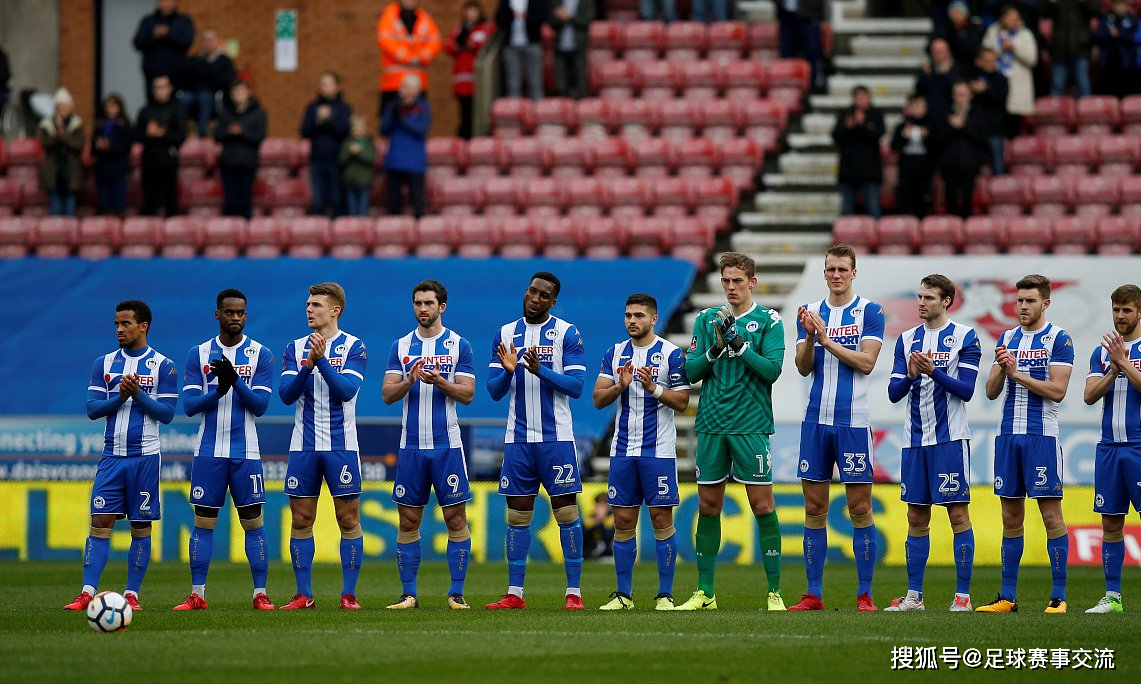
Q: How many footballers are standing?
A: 11